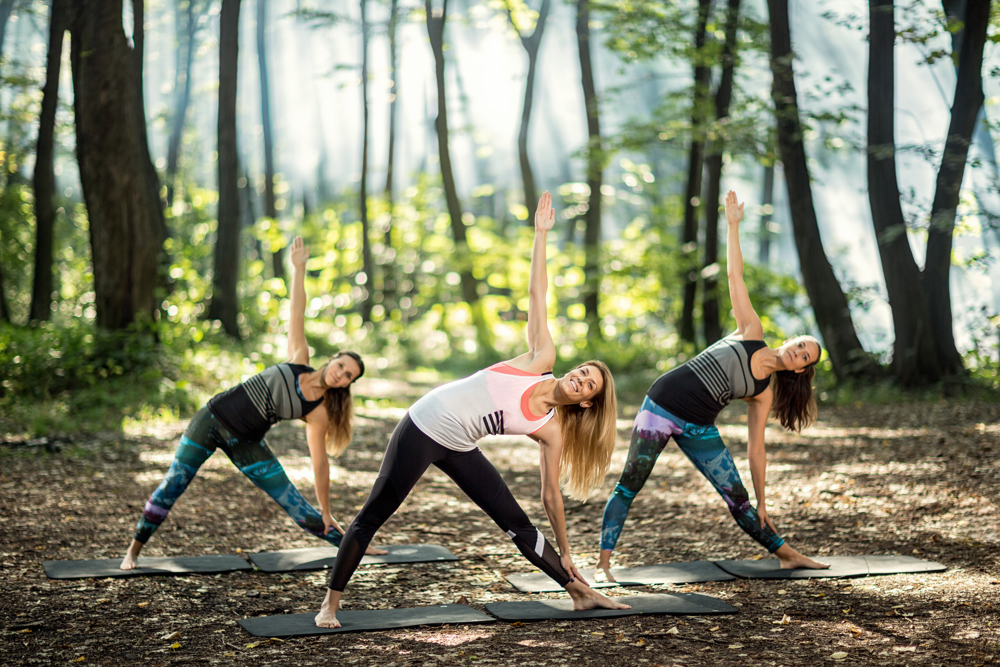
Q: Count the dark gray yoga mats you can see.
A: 6